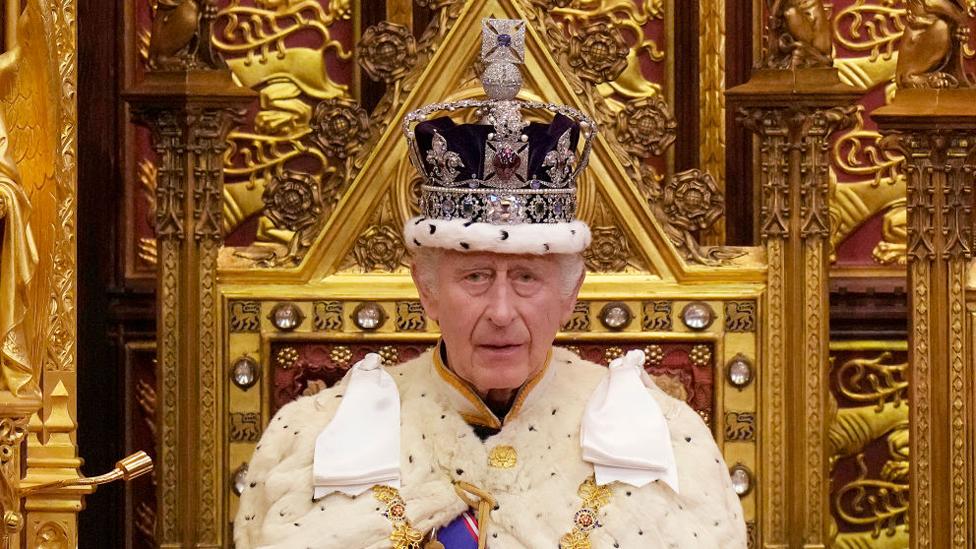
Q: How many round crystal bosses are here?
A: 8